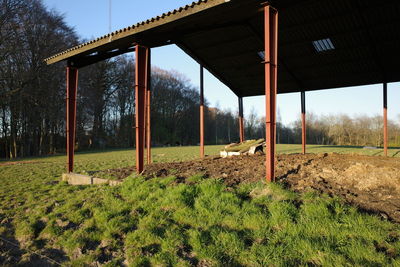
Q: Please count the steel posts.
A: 8